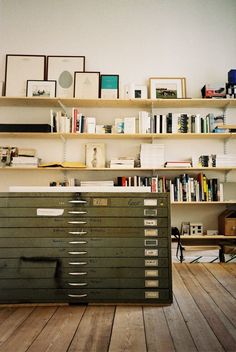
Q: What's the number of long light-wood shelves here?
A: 5